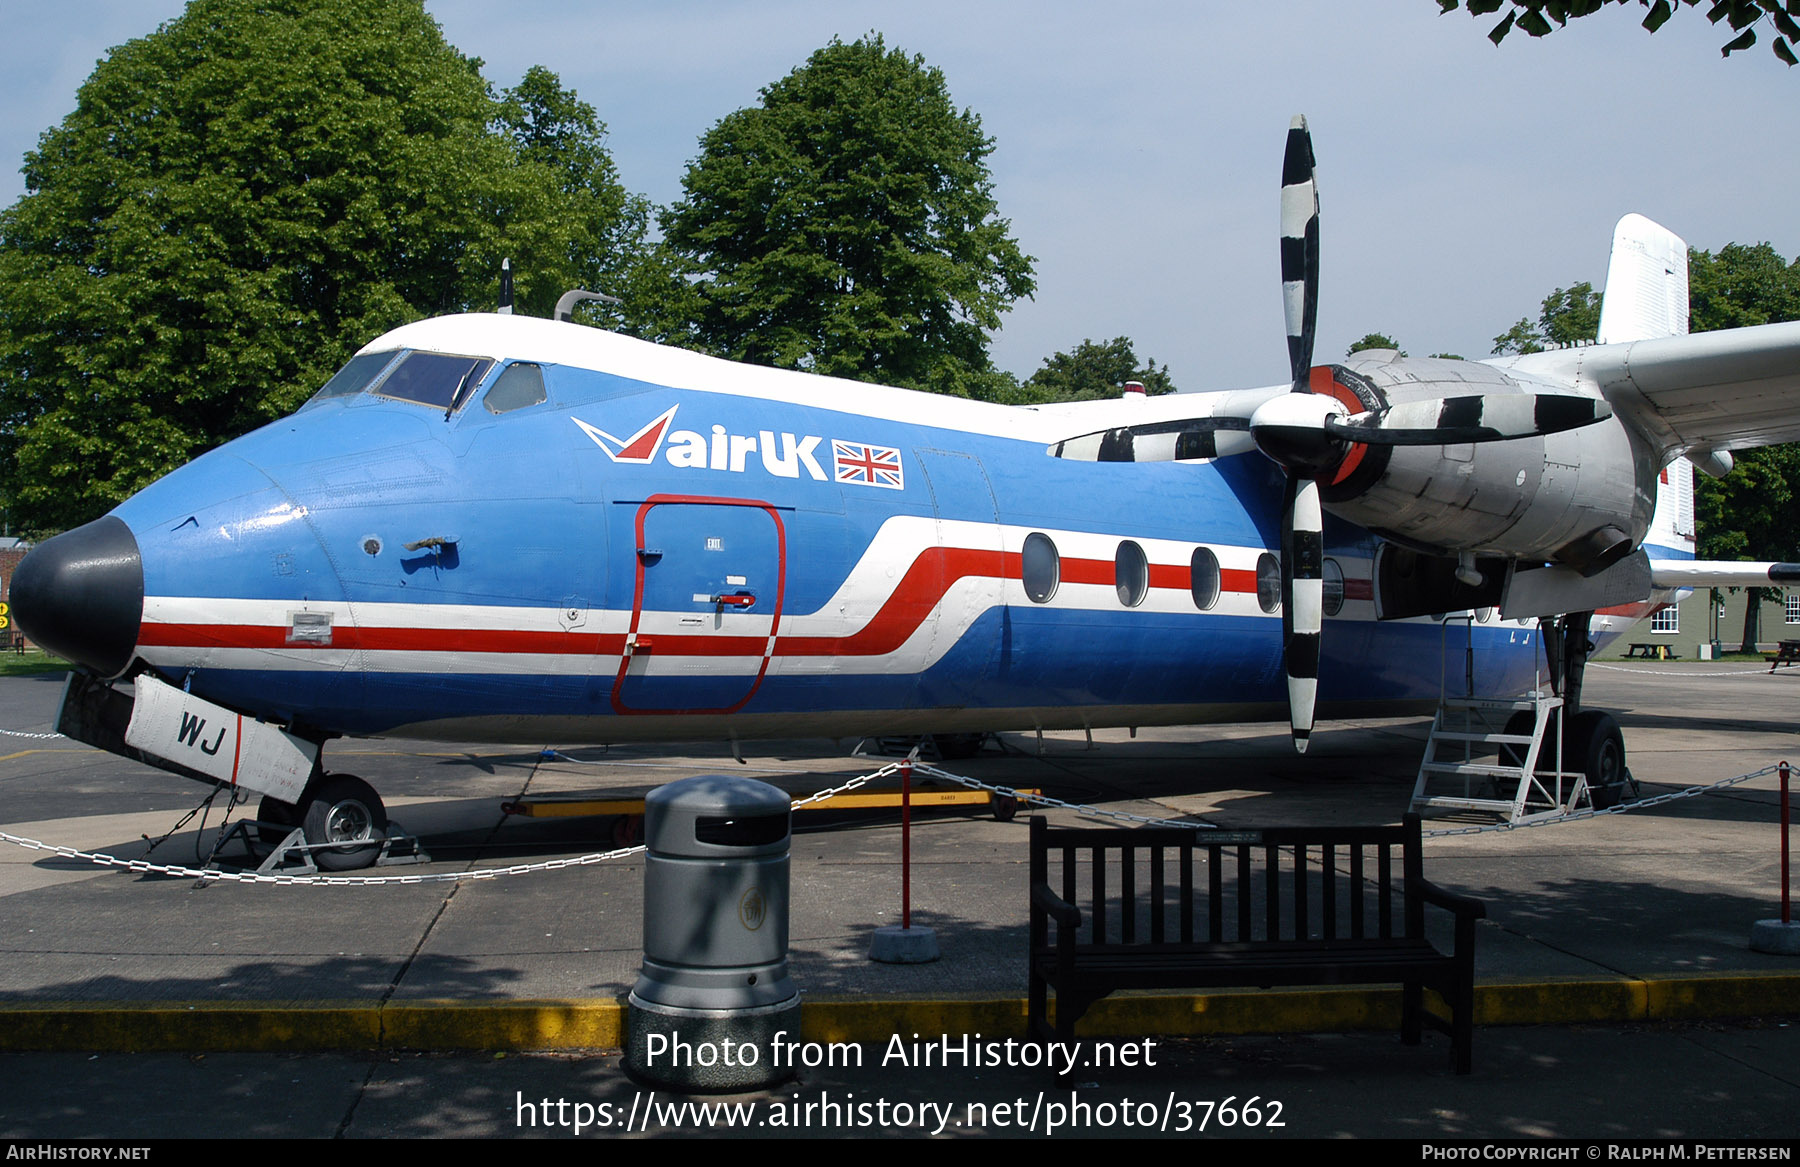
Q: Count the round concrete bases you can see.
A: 2